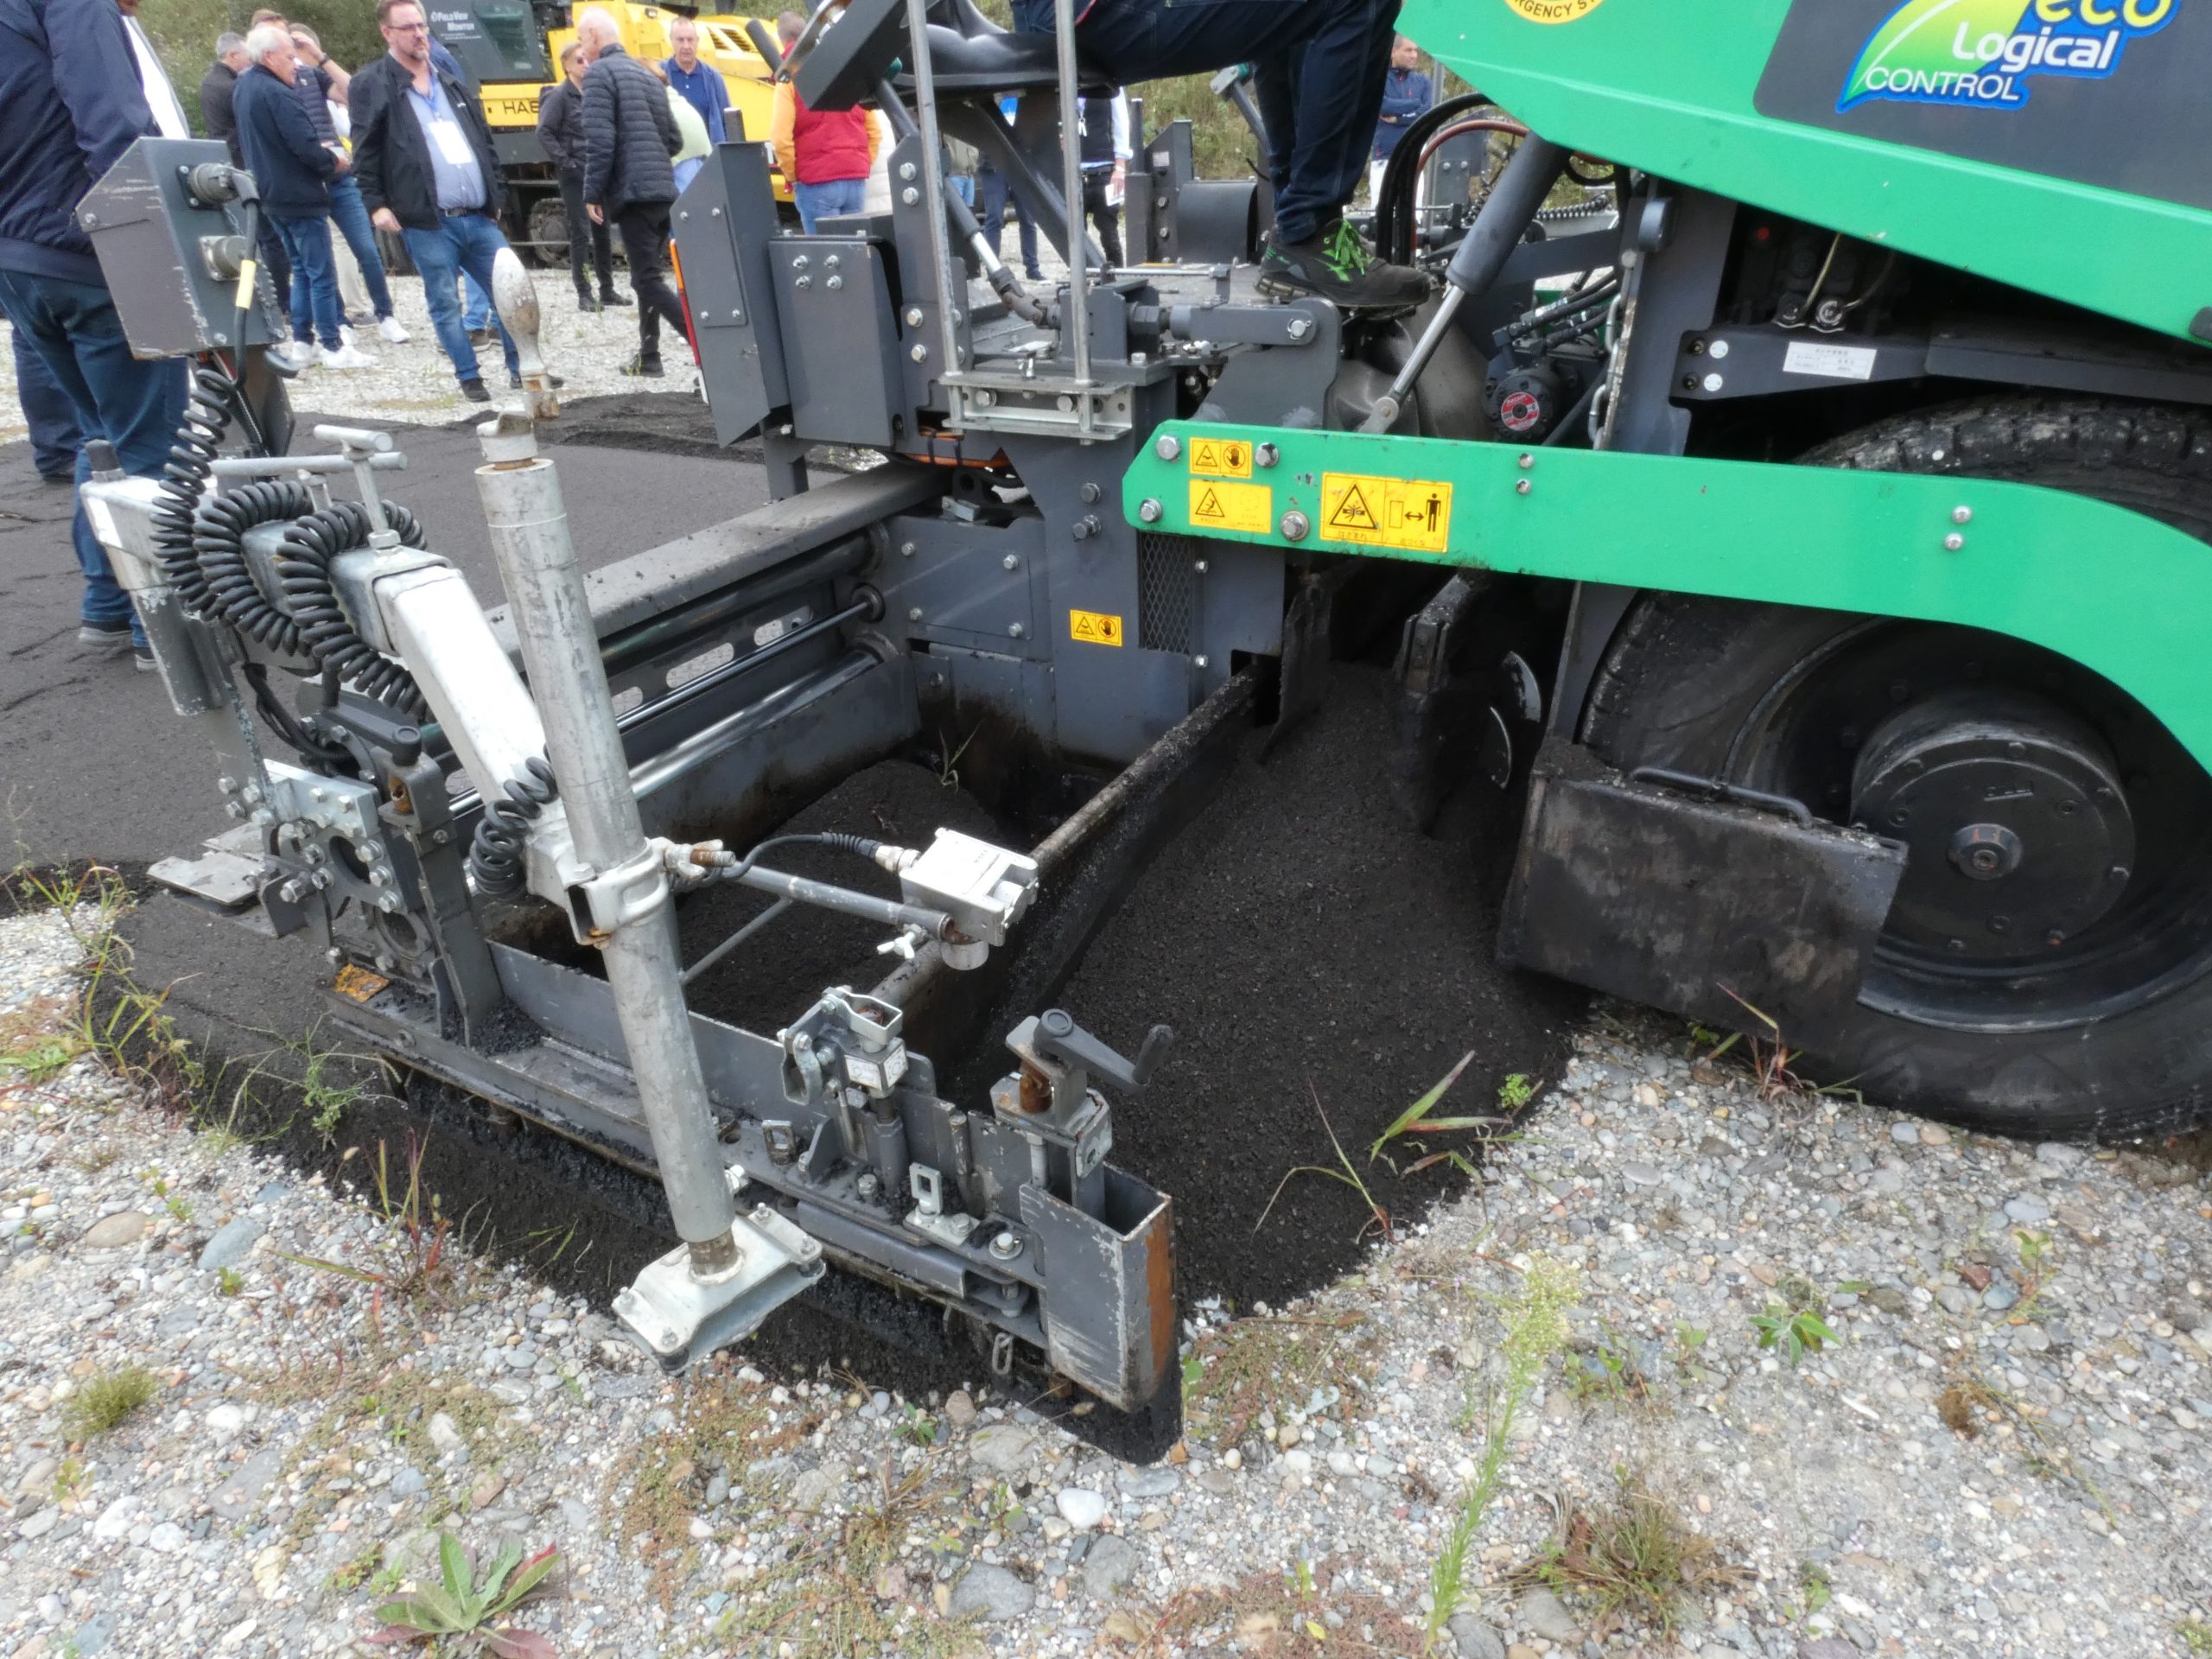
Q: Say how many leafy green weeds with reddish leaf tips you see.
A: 1